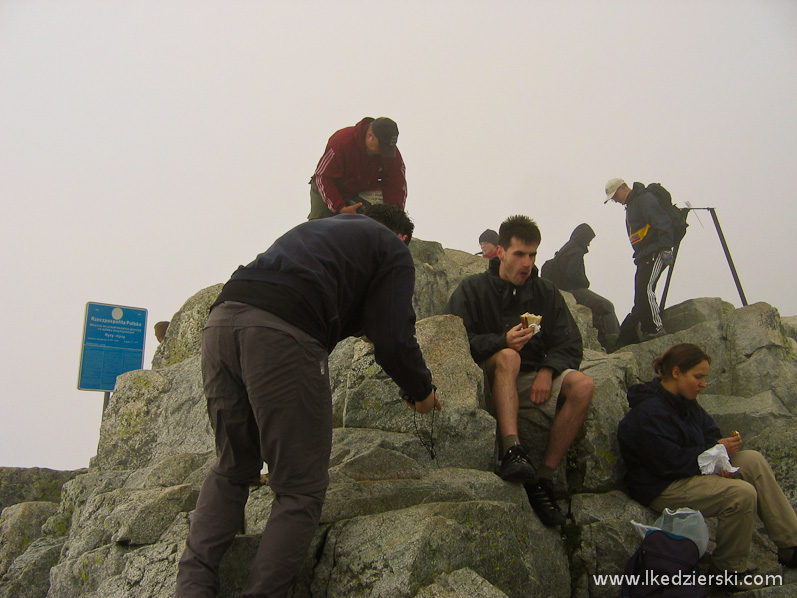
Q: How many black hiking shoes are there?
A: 2